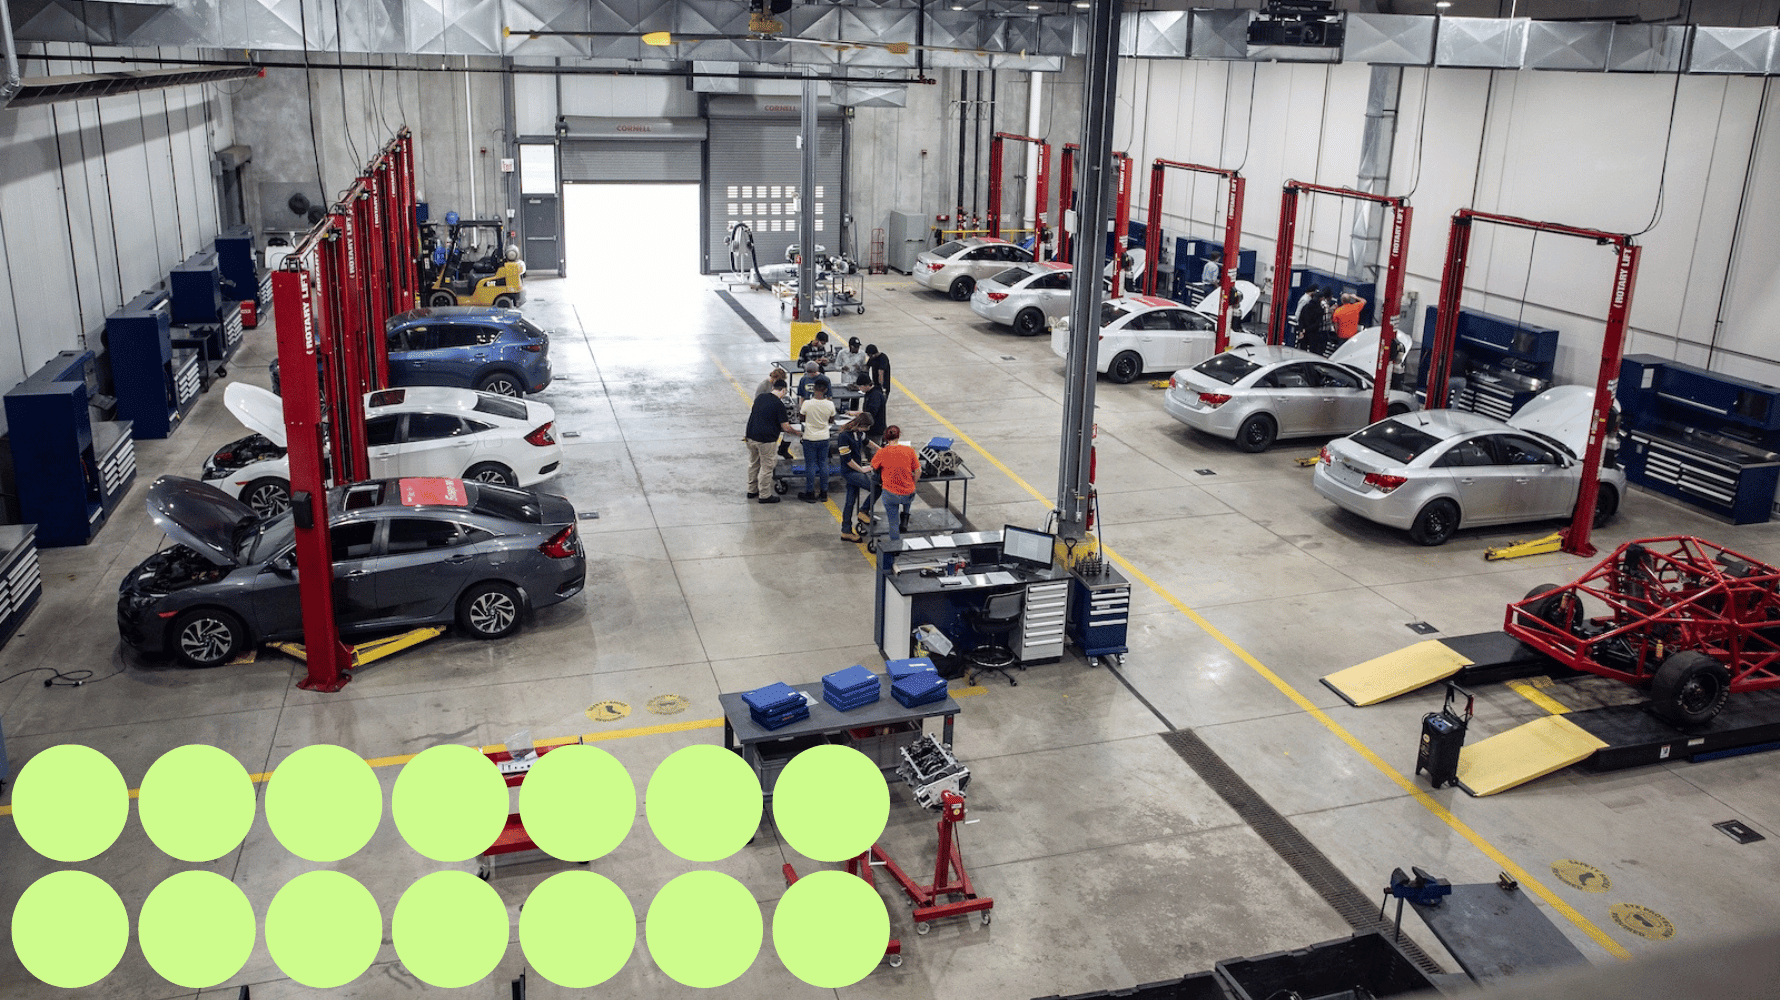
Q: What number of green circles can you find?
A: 14